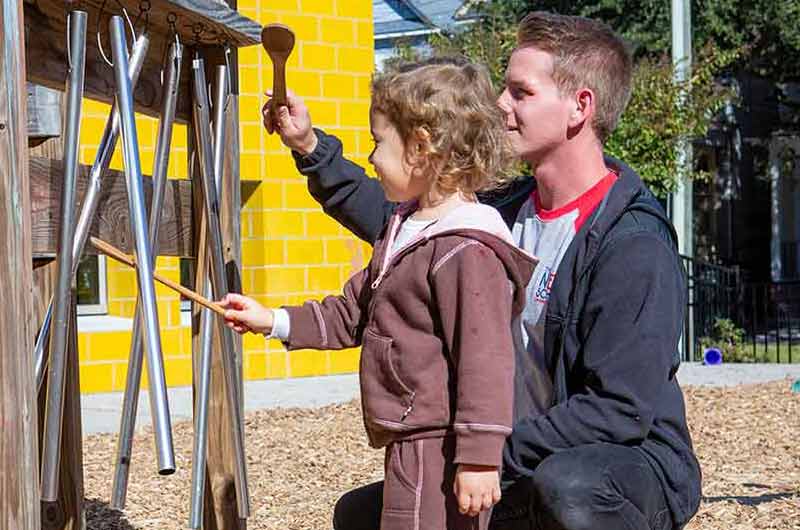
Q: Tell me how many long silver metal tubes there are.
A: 6